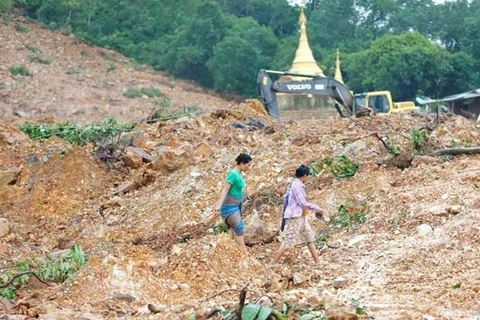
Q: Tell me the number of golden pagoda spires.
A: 2